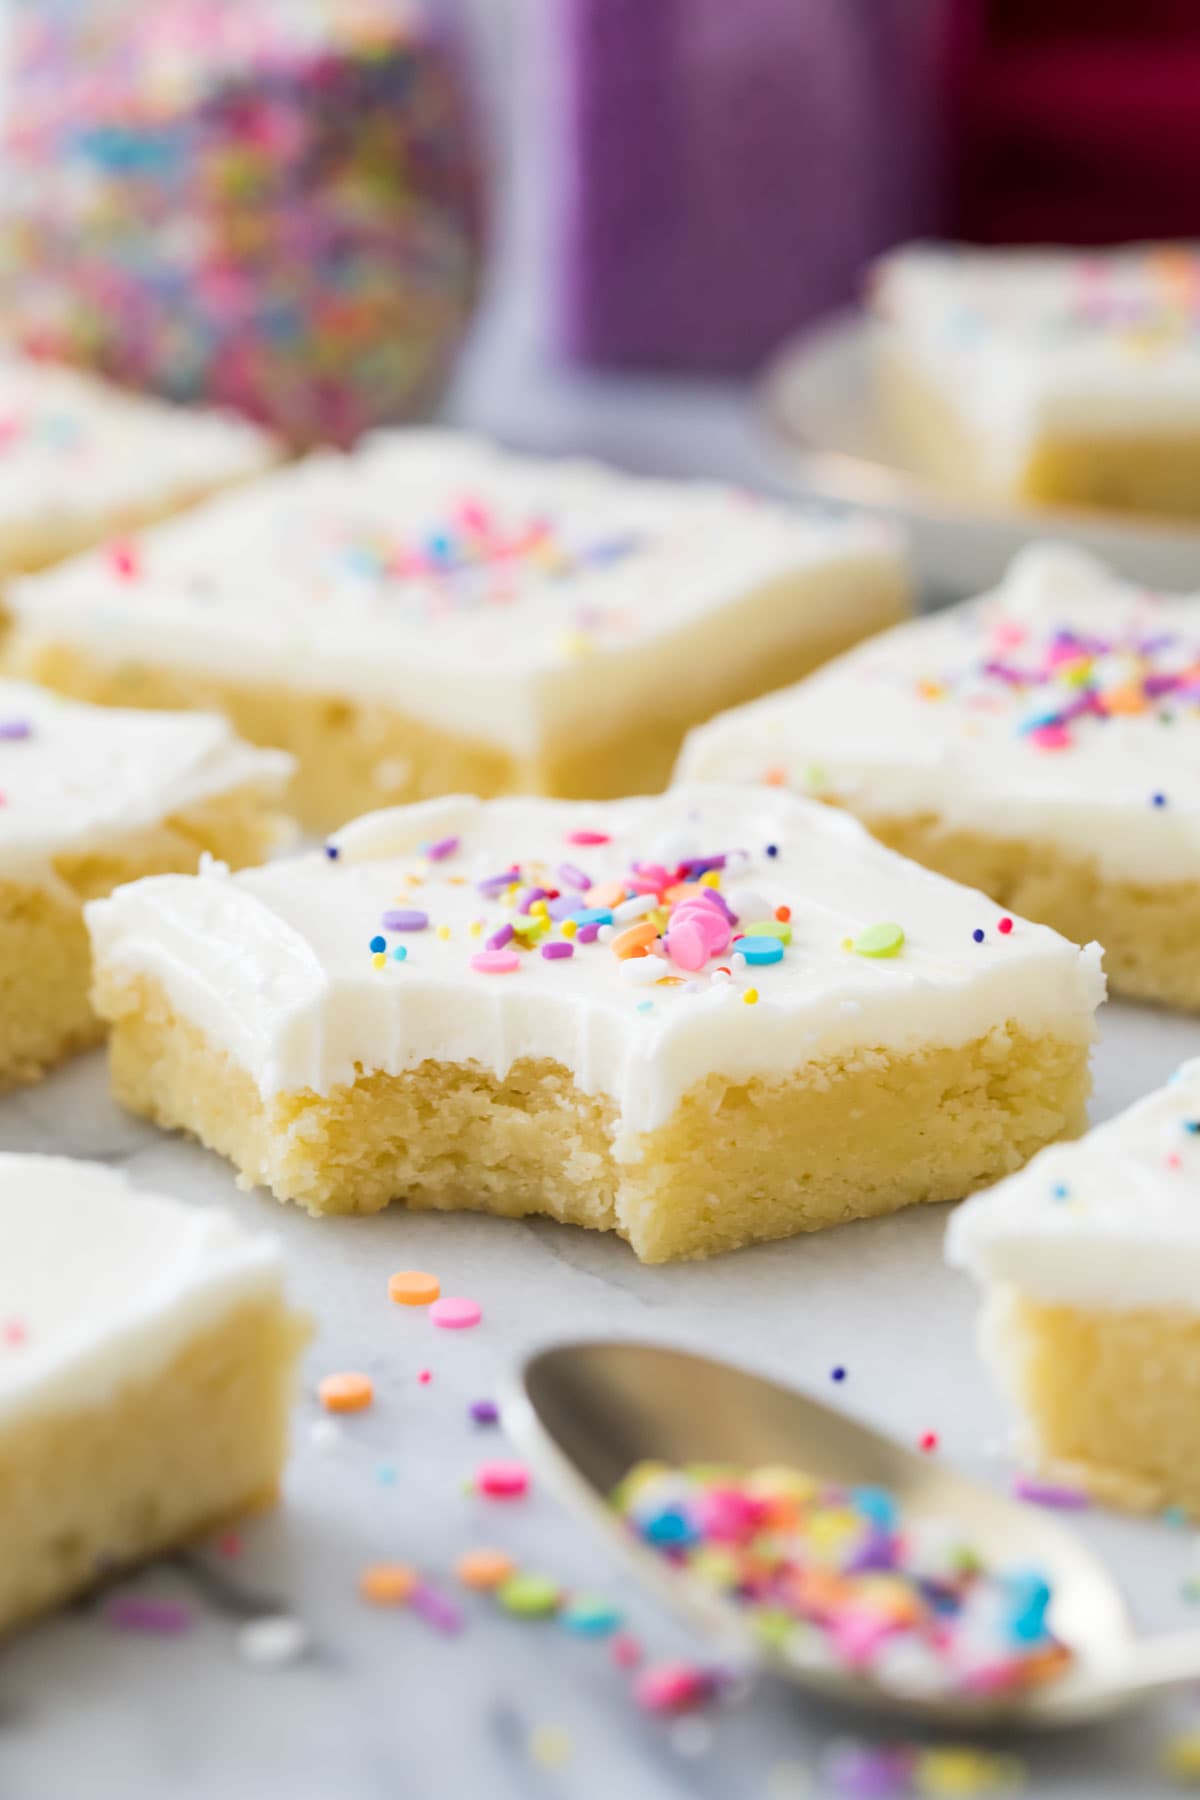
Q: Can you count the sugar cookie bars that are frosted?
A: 8